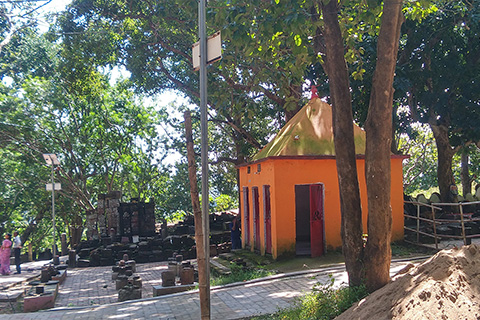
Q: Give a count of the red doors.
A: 4